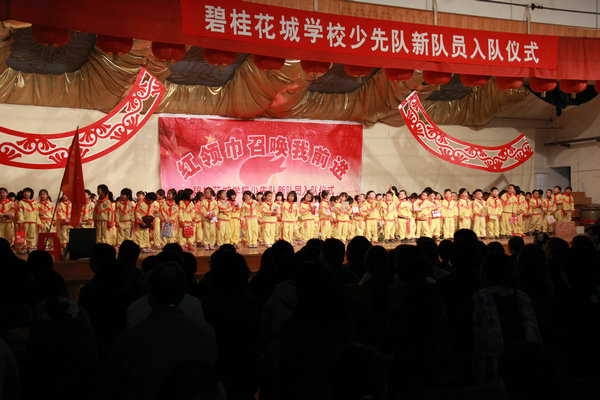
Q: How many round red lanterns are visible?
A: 14